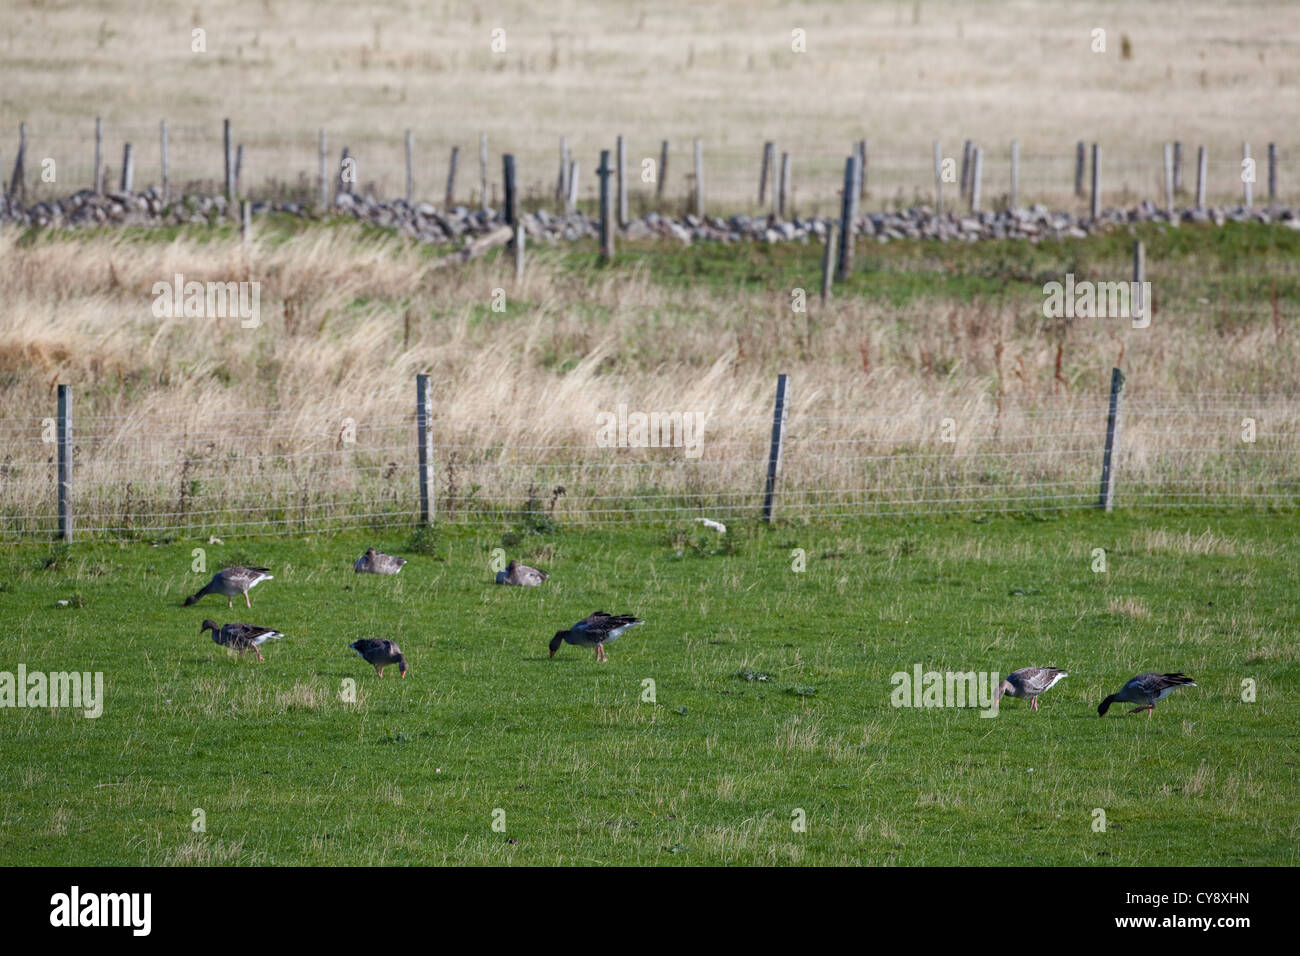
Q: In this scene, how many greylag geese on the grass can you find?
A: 8